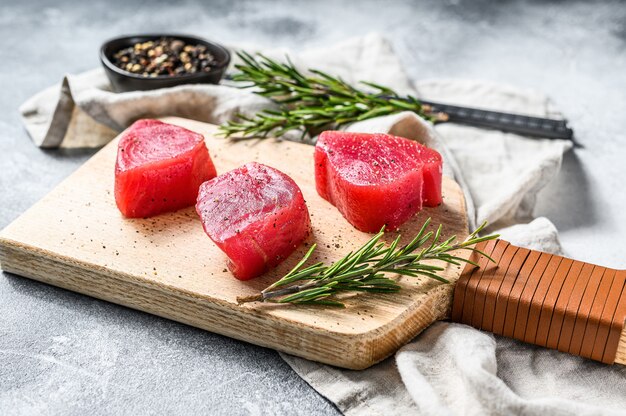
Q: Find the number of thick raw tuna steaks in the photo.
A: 3